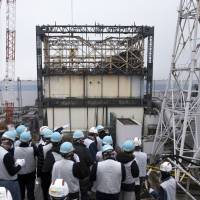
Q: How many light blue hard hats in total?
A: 11